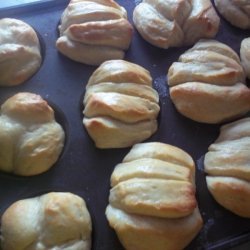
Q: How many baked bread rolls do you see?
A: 11